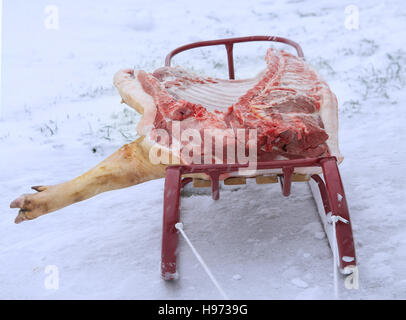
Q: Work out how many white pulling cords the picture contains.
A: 2